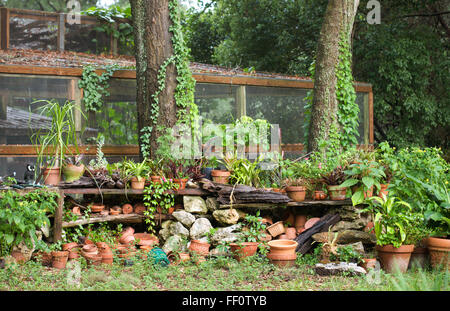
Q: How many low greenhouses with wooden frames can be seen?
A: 1